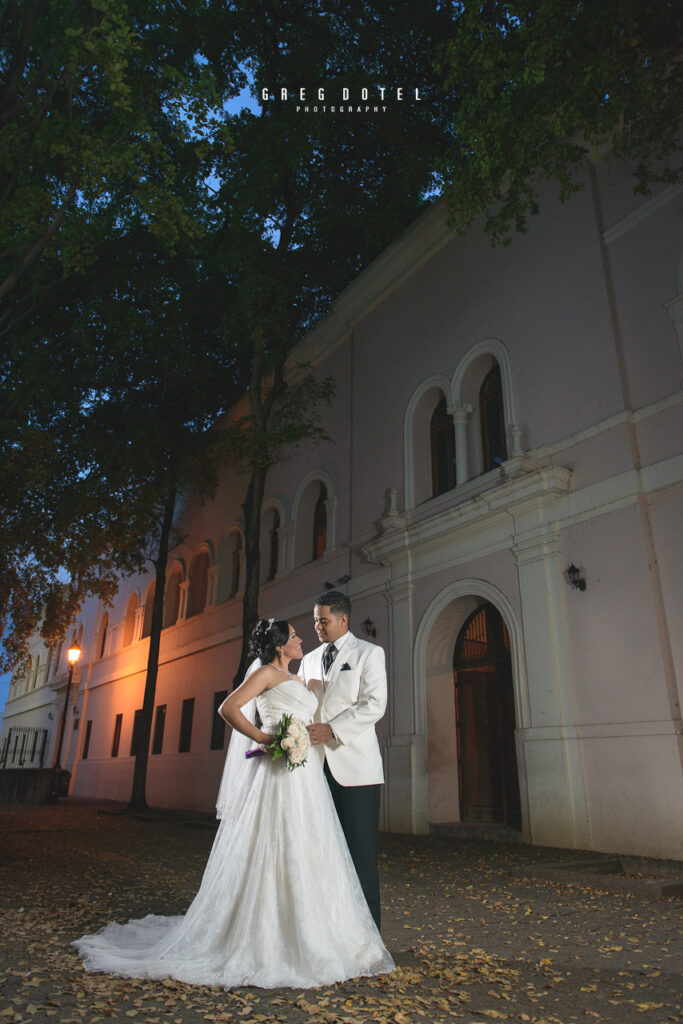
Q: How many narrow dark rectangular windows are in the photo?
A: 6